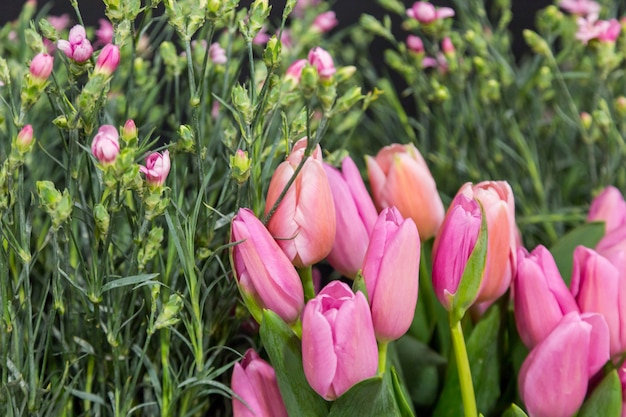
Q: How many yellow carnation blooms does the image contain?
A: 0